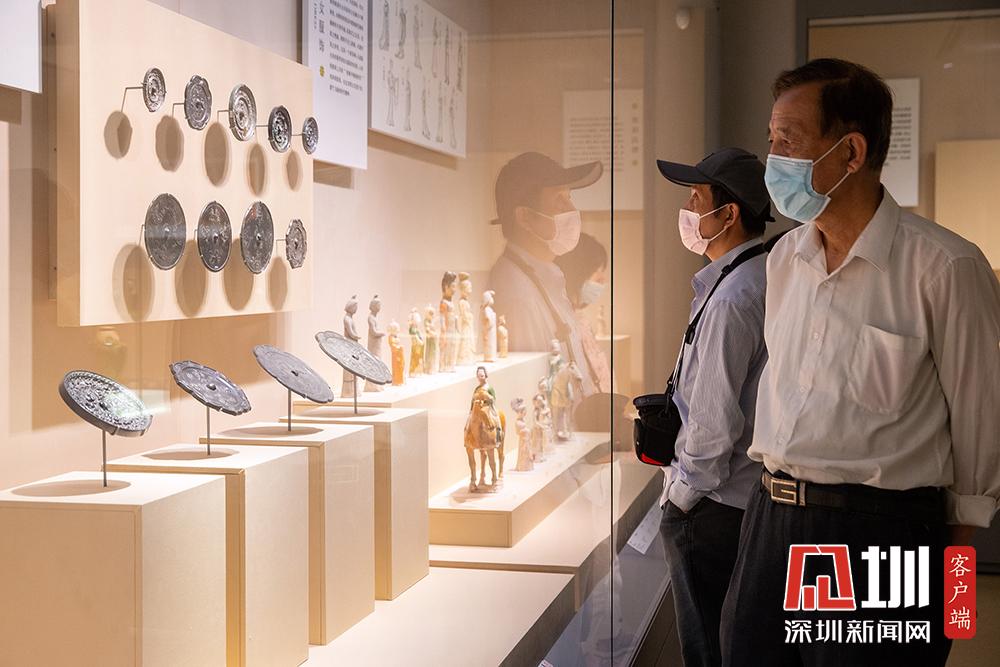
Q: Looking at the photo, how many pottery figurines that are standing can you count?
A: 12